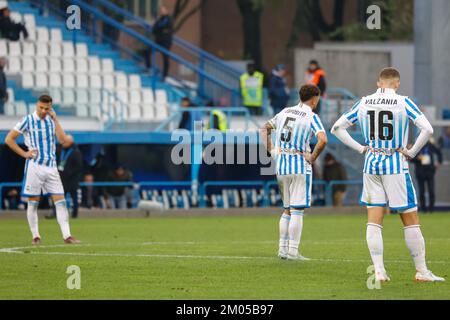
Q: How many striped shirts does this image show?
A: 3